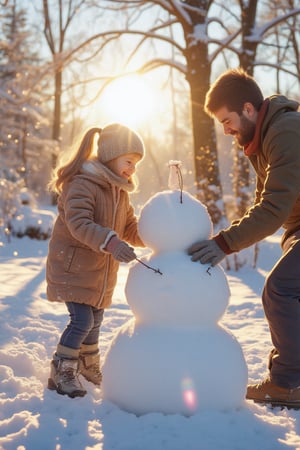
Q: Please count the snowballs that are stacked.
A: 3